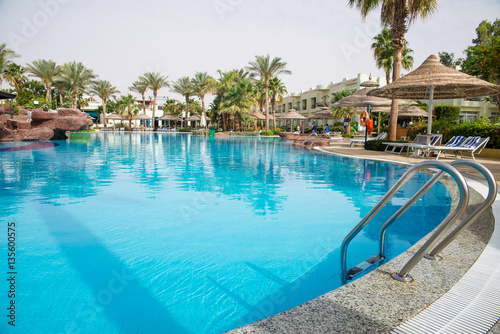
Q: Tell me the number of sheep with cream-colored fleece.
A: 0